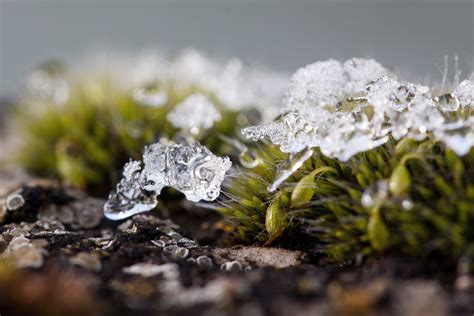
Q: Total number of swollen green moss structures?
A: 4